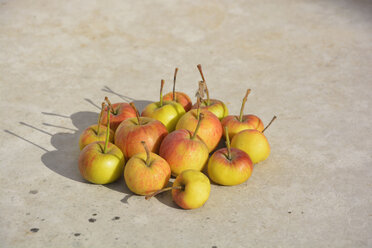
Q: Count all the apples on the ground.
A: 14